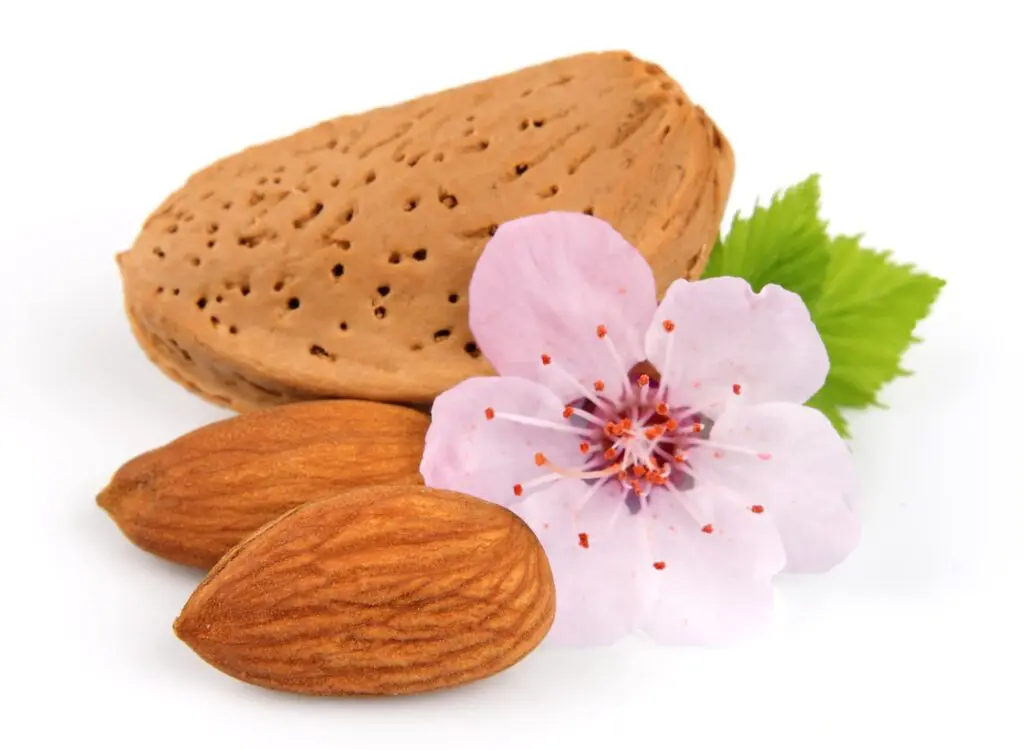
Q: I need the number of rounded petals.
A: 6